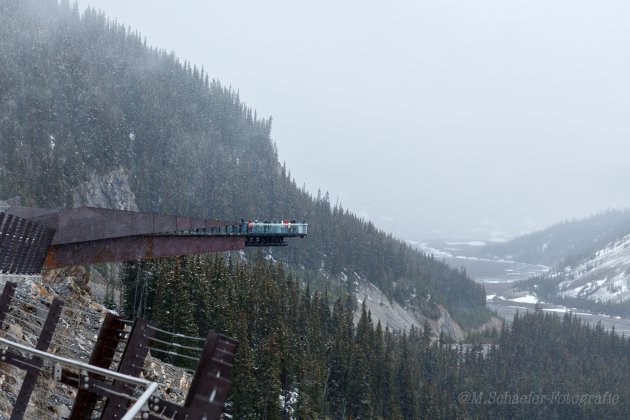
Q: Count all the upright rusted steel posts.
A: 5